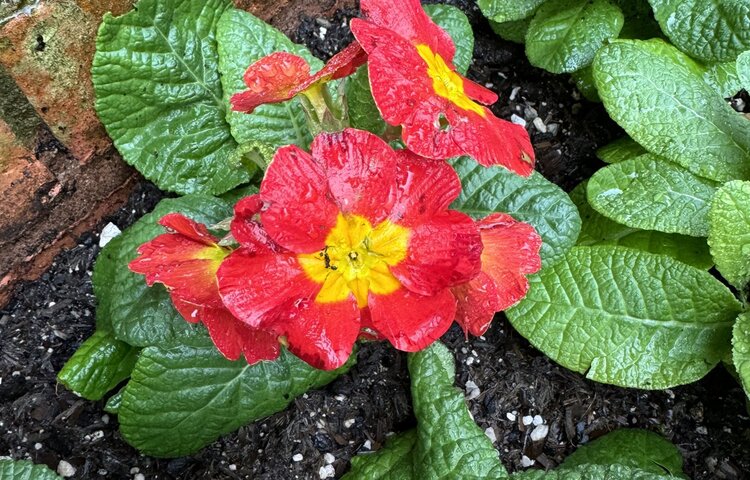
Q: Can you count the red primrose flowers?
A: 5